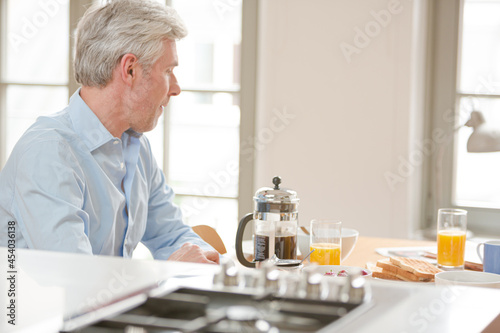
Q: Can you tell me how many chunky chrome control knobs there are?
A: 4